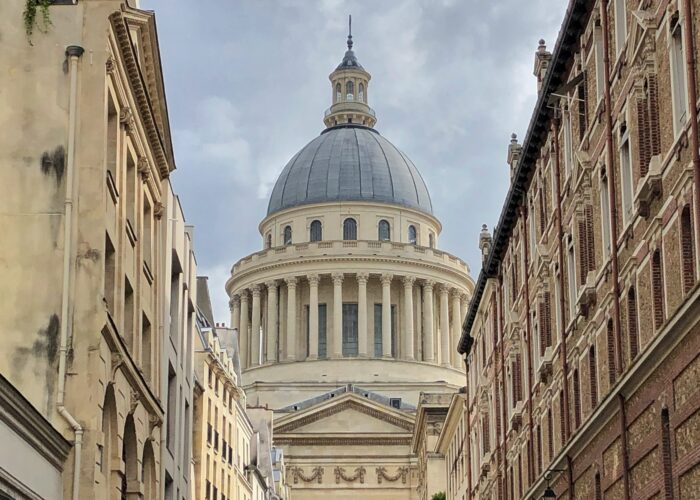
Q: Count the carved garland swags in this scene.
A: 3